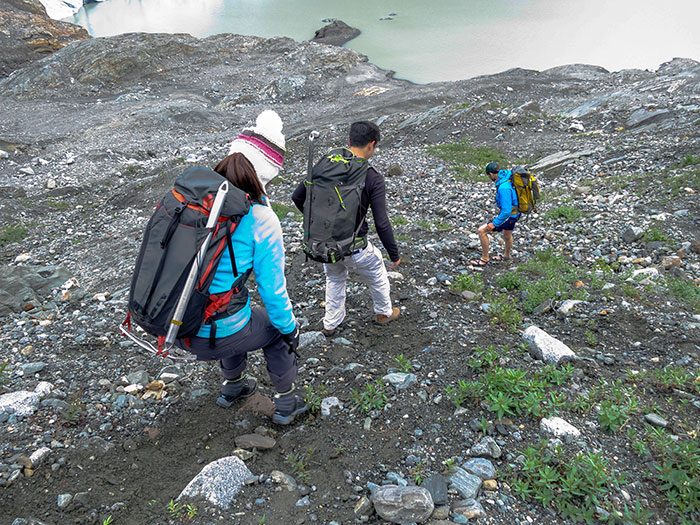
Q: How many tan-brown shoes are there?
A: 2